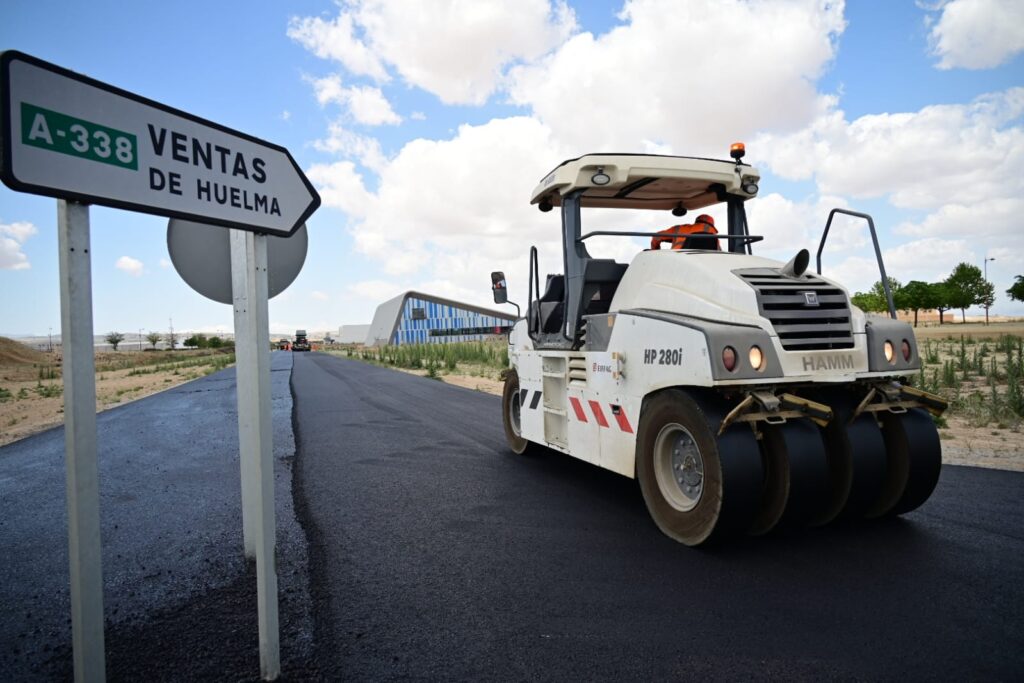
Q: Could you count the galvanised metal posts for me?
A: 3